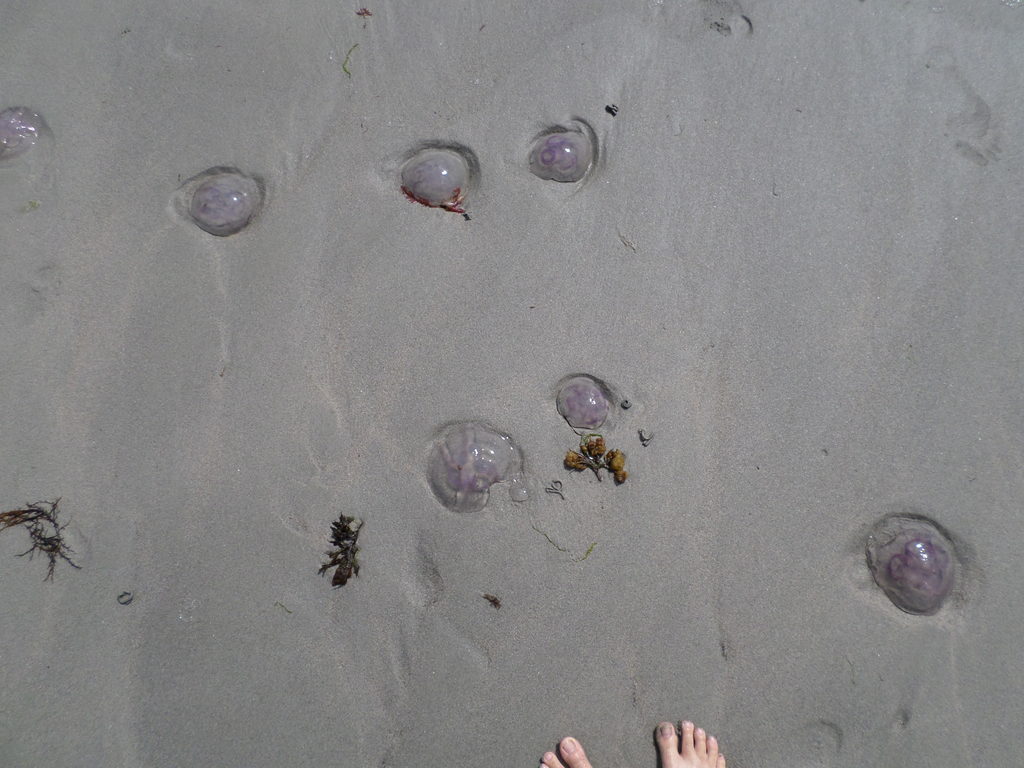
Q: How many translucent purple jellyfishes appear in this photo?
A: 7